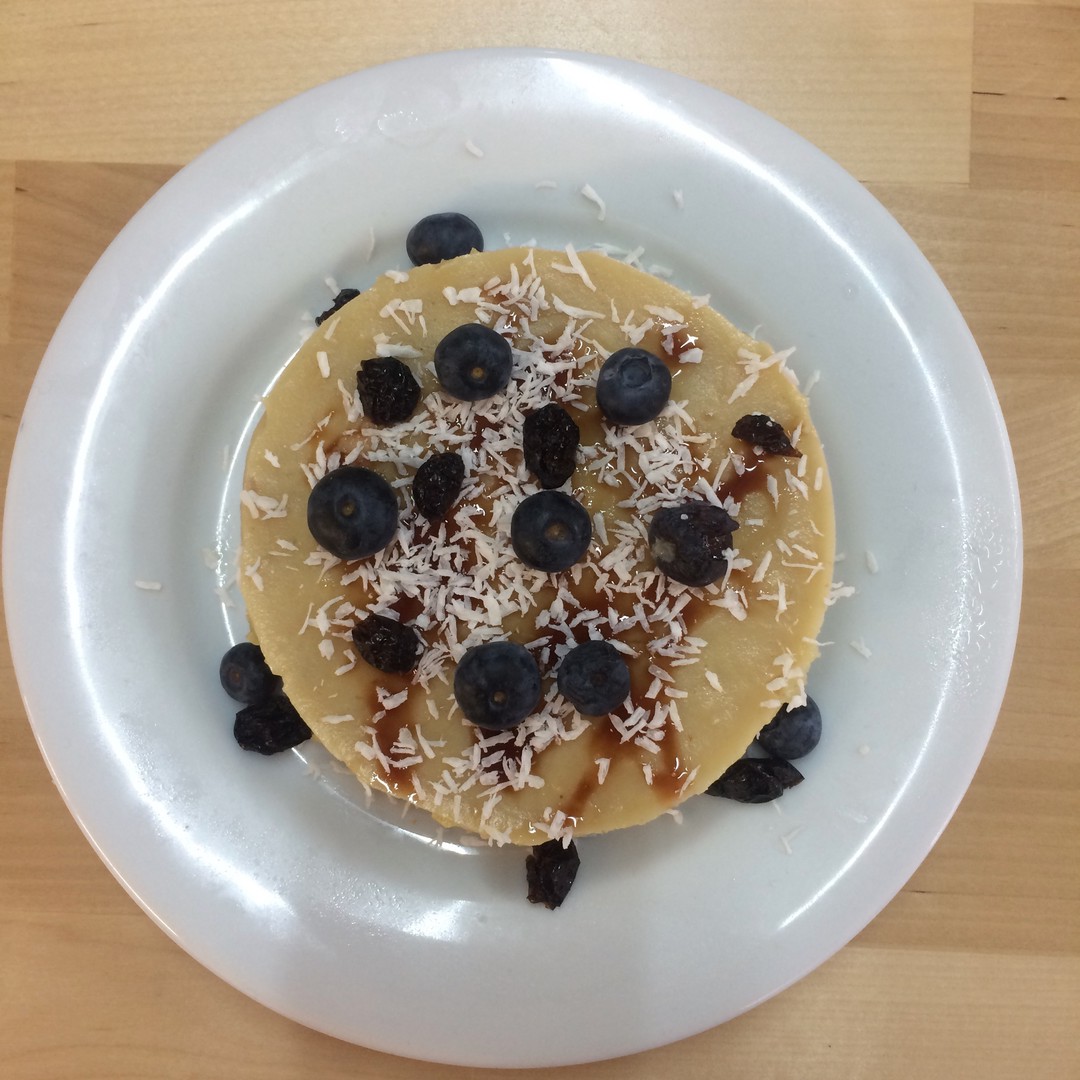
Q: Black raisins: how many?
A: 9